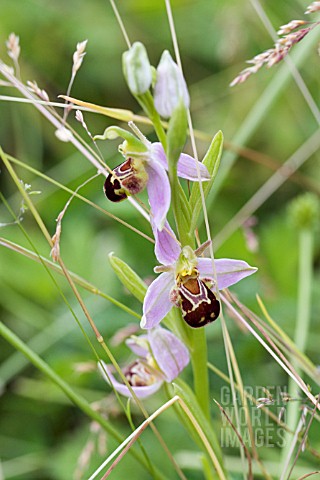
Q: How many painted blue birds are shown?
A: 0